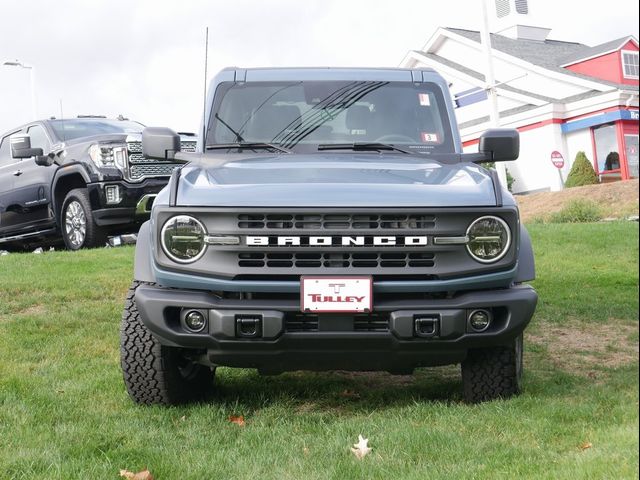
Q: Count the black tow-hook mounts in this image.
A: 2